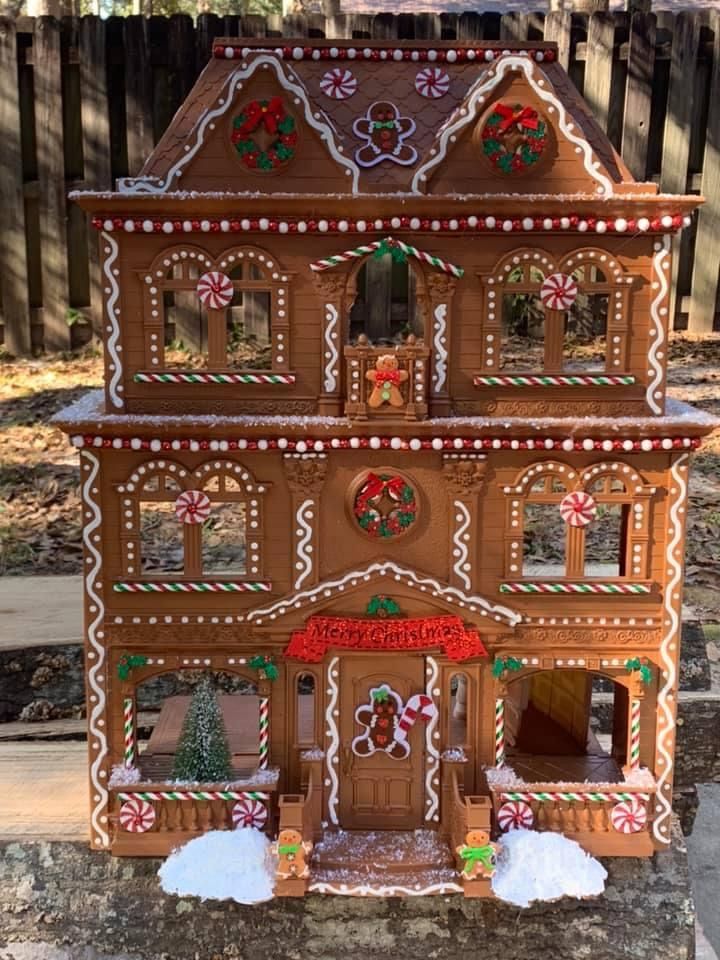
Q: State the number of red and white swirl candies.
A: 10